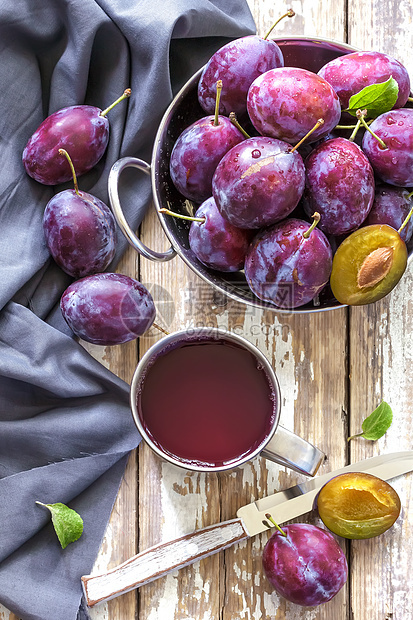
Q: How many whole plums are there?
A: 14